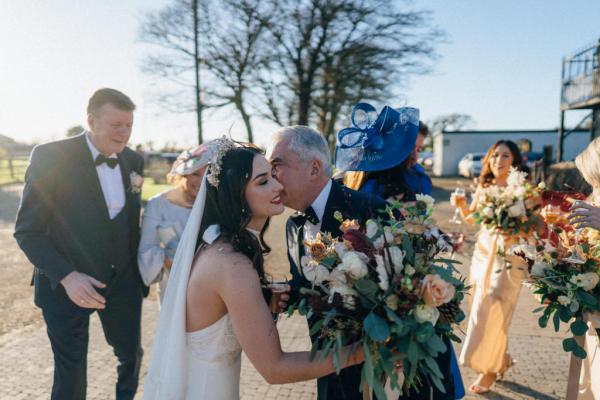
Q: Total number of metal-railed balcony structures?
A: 1